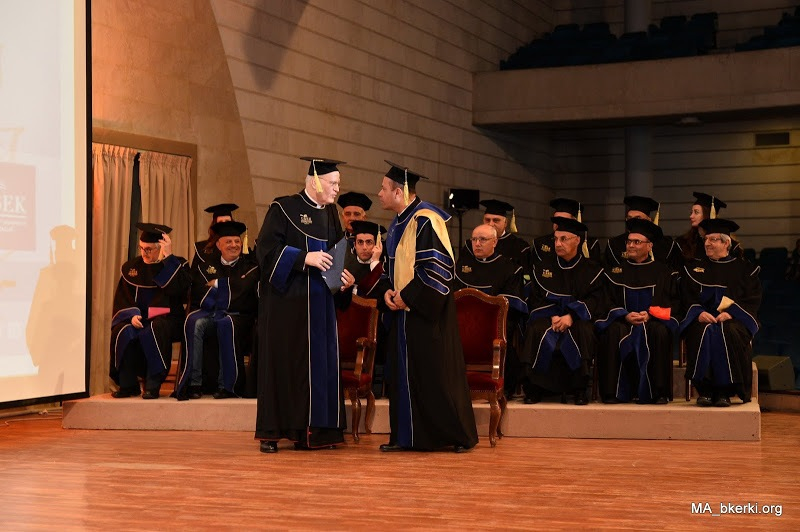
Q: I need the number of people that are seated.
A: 13